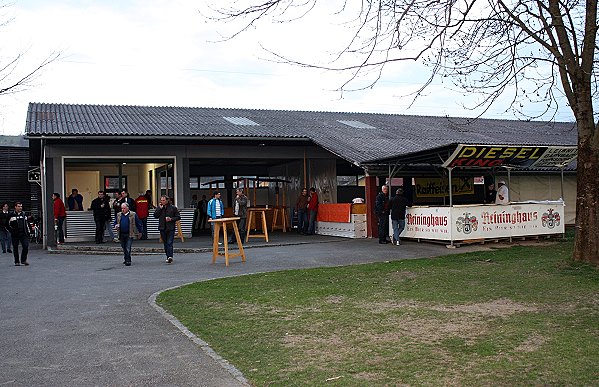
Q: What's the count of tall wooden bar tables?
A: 4